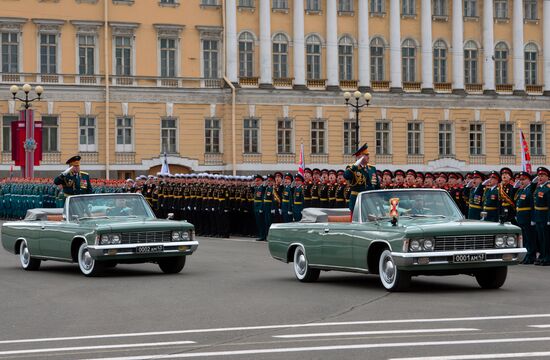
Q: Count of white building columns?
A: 11